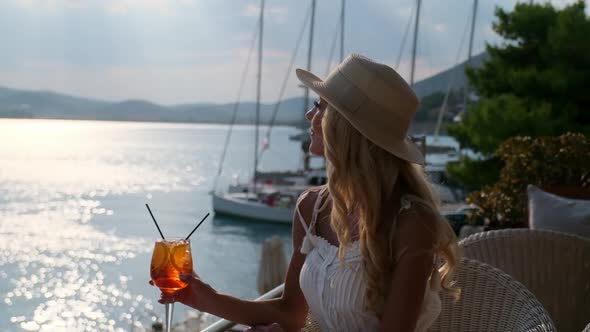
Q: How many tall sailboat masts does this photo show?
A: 5